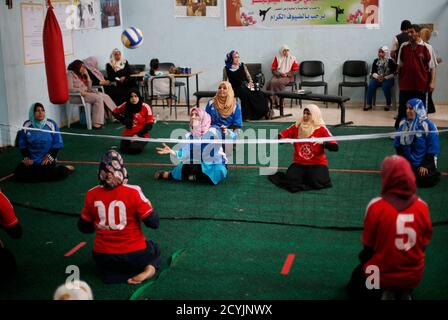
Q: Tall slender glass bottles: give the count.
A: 0